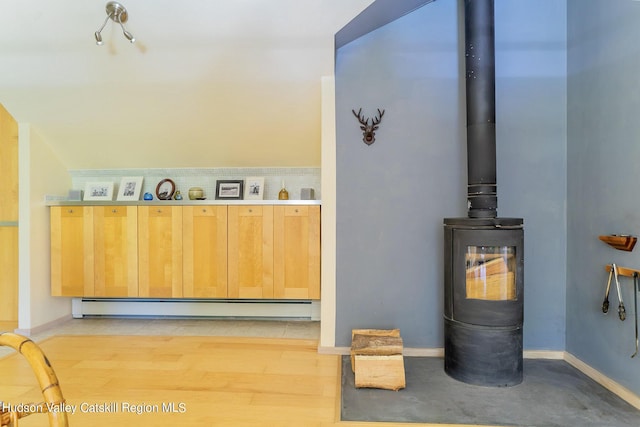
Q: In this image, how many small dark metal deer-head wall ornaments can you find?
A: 1